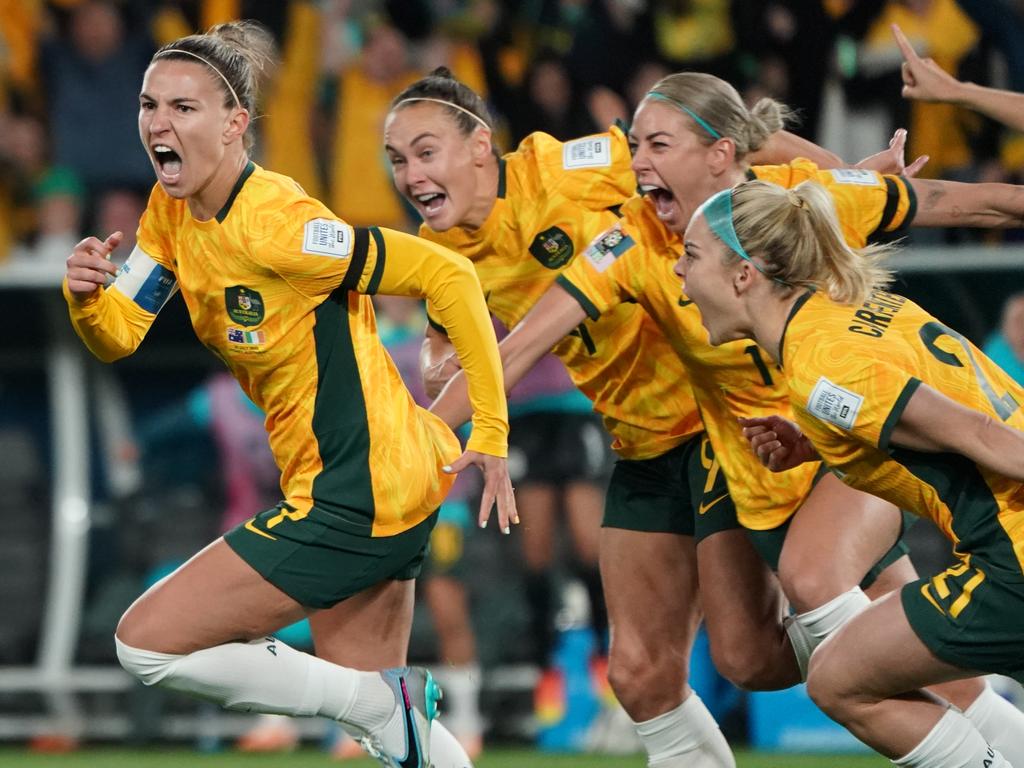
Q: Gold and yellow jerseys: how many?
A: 4